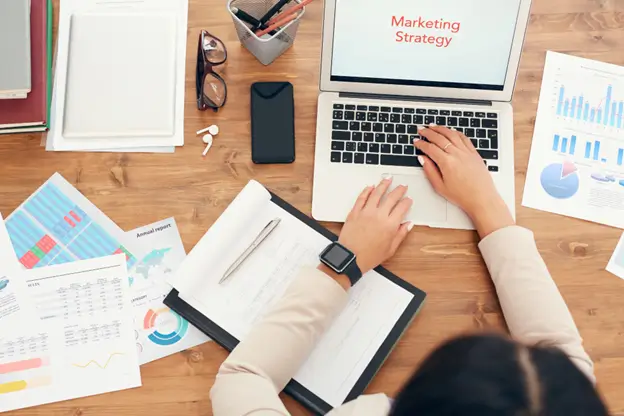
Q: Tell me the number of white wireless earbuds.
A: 2